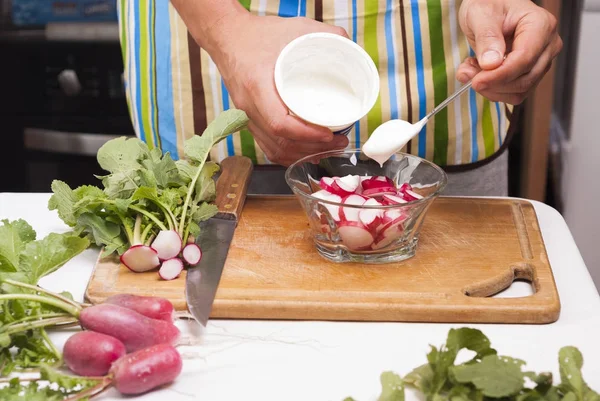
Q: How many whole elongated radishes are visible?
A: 4